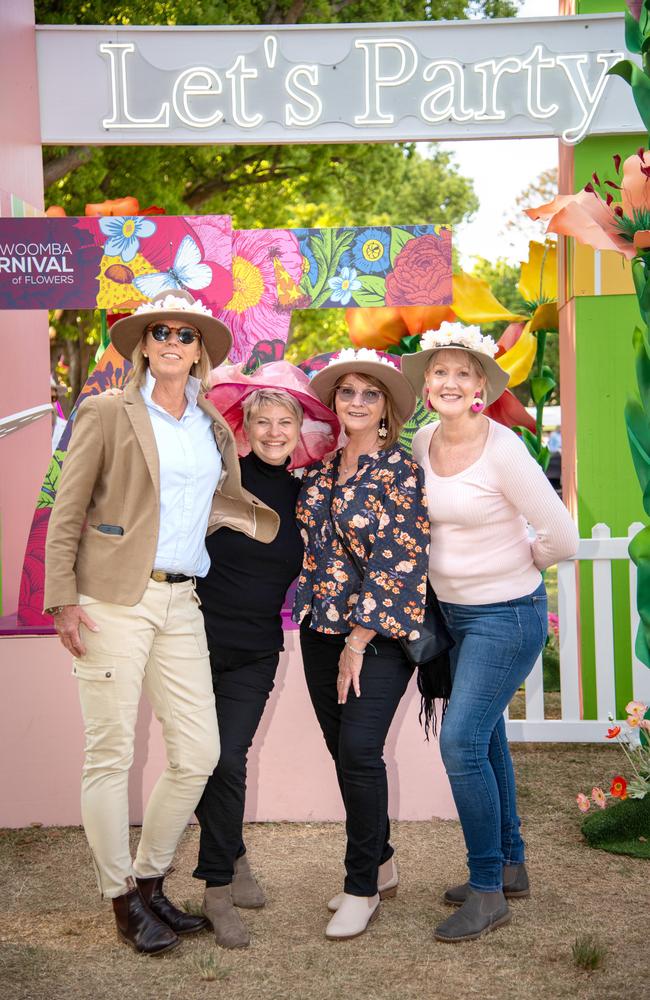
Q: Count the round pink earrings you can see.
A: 2